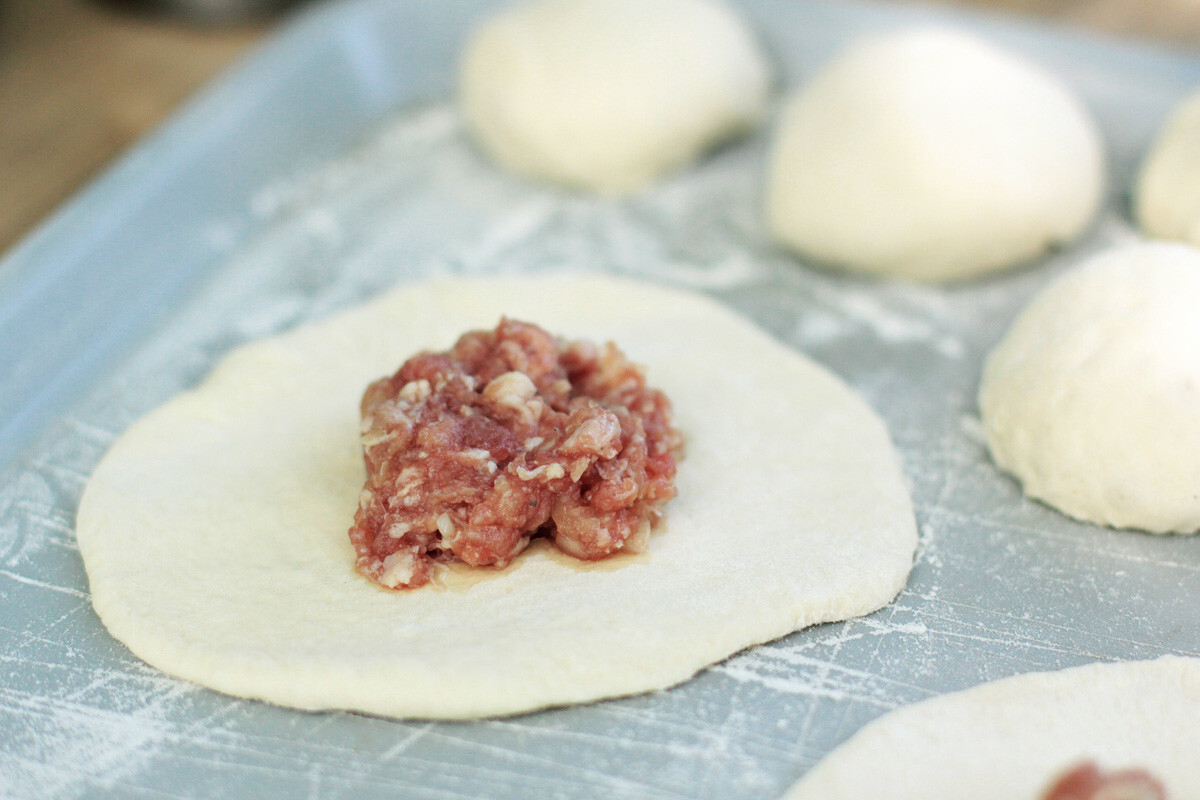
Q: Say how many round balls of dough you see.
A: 4